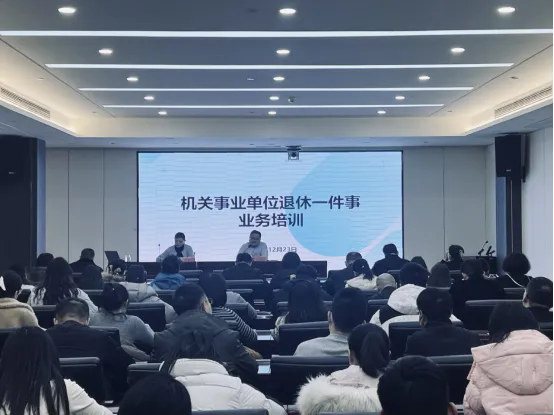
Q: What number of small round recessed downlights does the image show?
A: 15